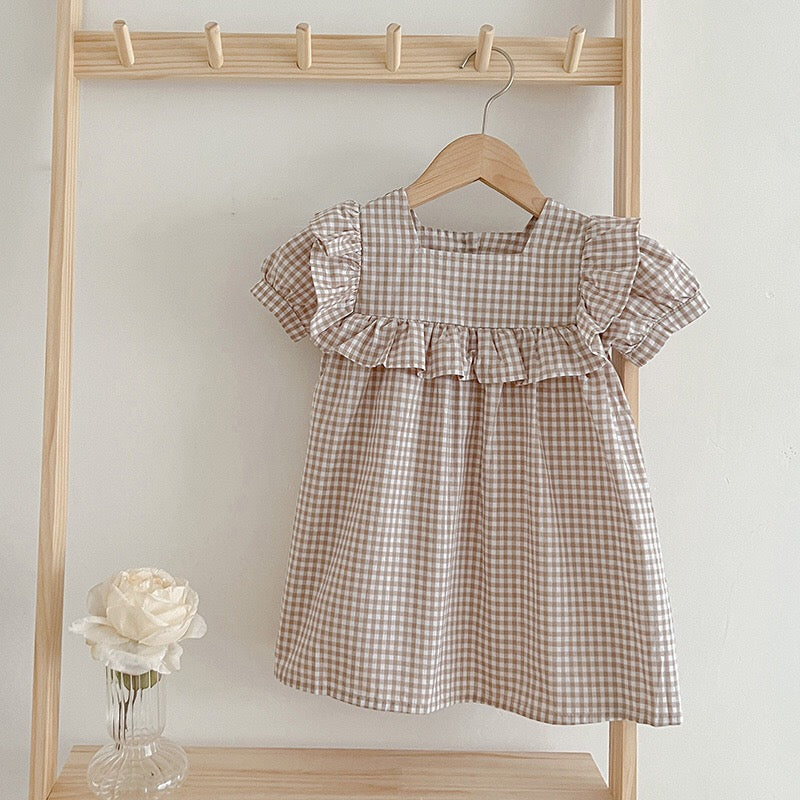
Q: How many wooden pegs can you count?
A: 6